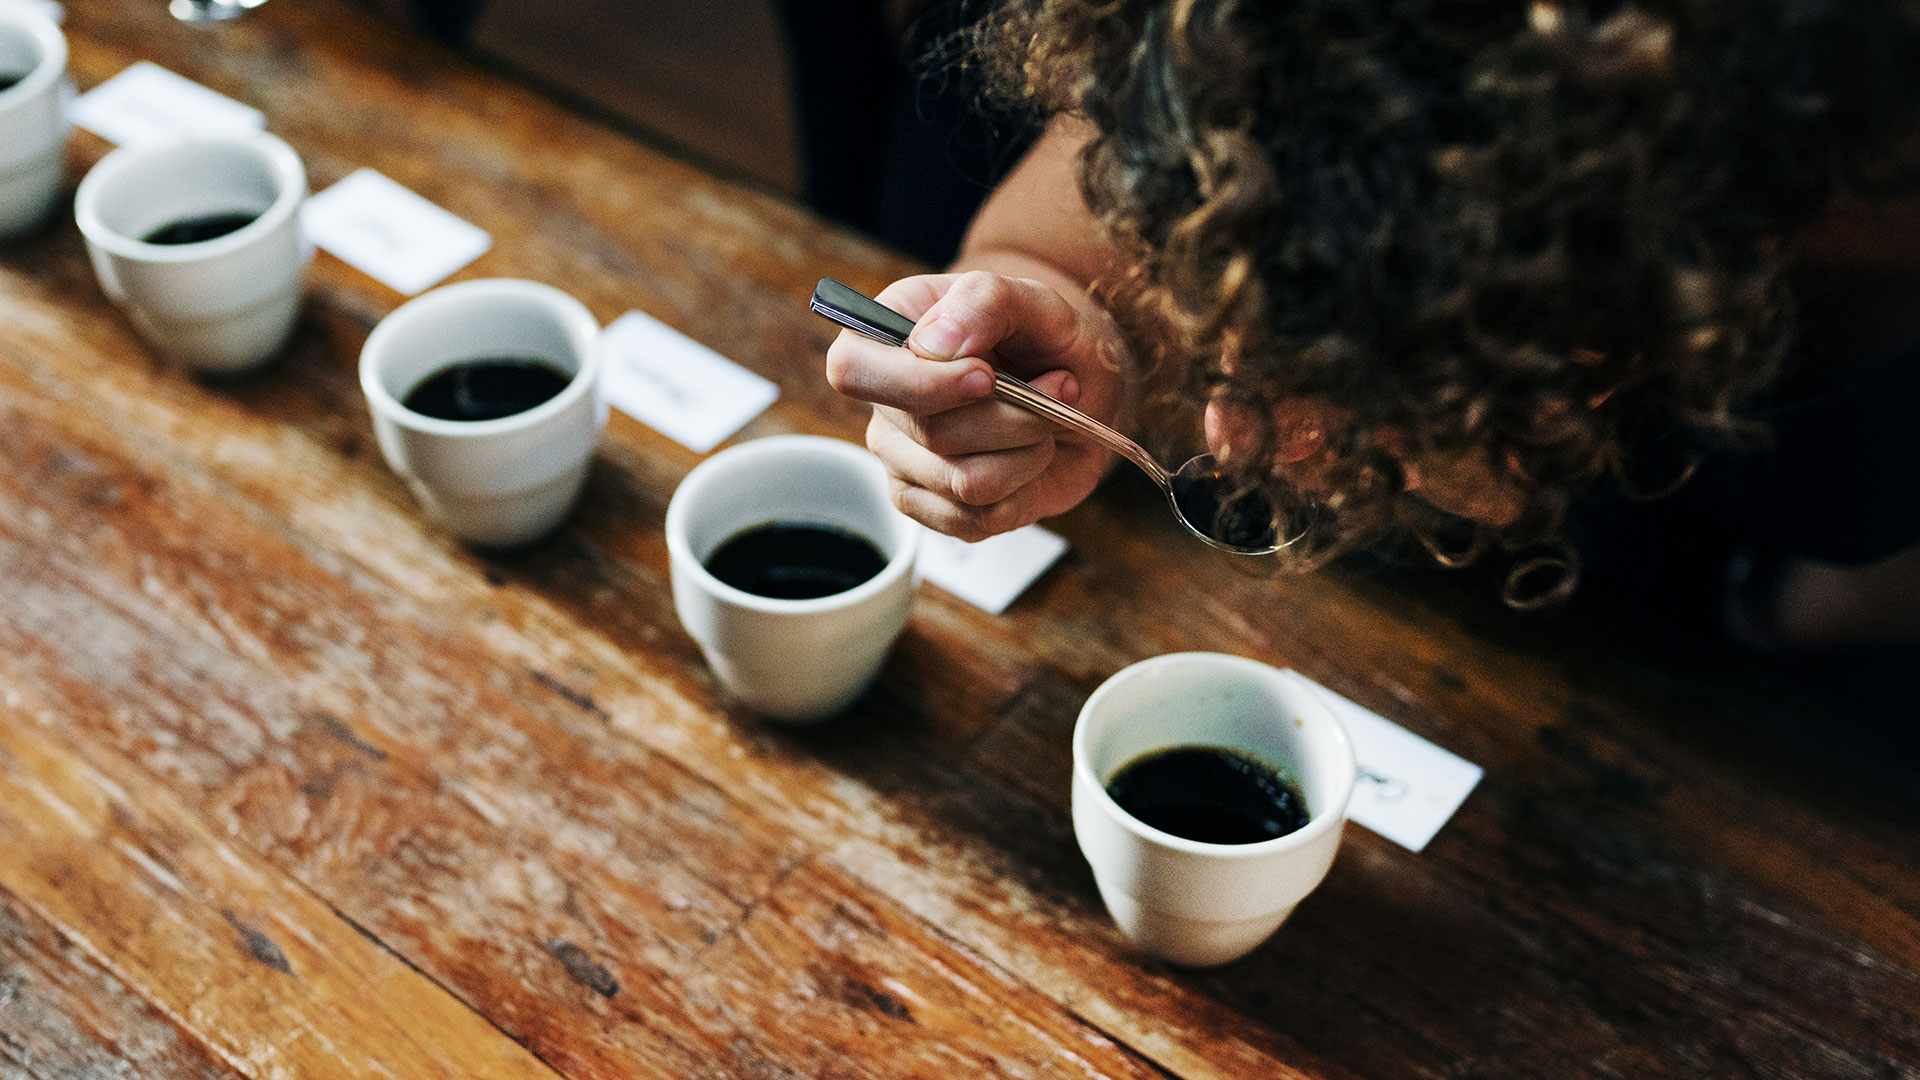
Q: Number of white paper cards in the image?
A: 5